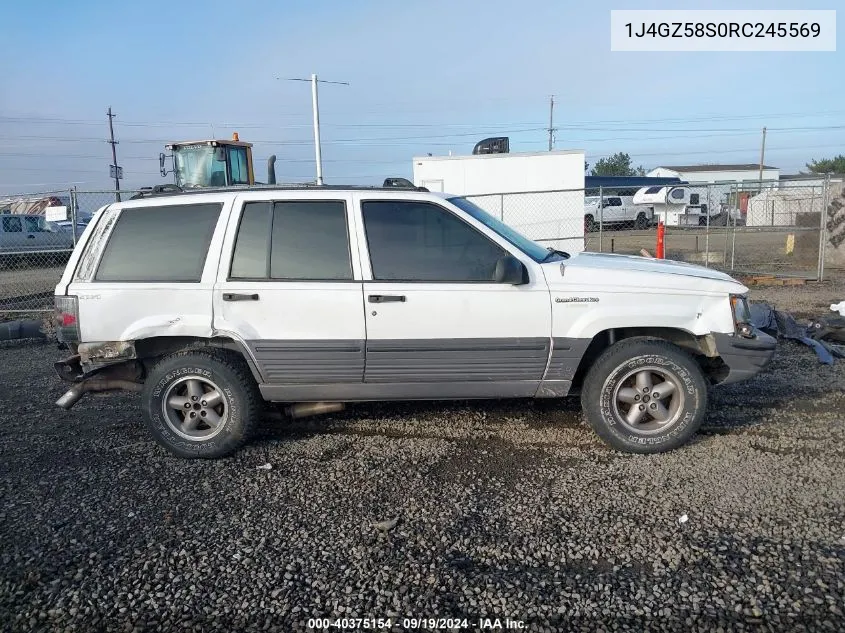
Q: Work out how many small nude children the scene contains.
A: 0